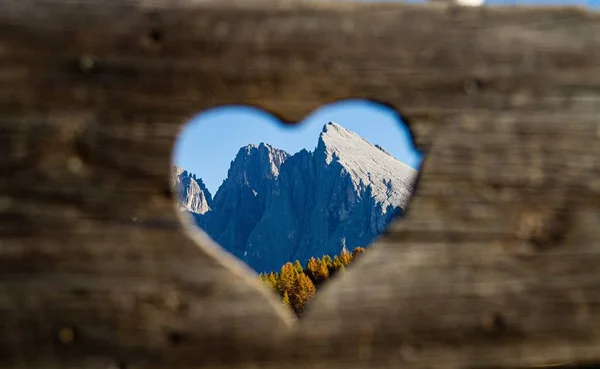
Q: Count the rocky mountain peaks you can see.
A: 3